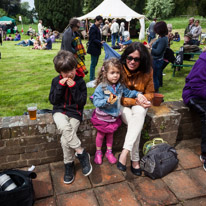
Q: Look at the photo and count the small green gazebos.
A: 1